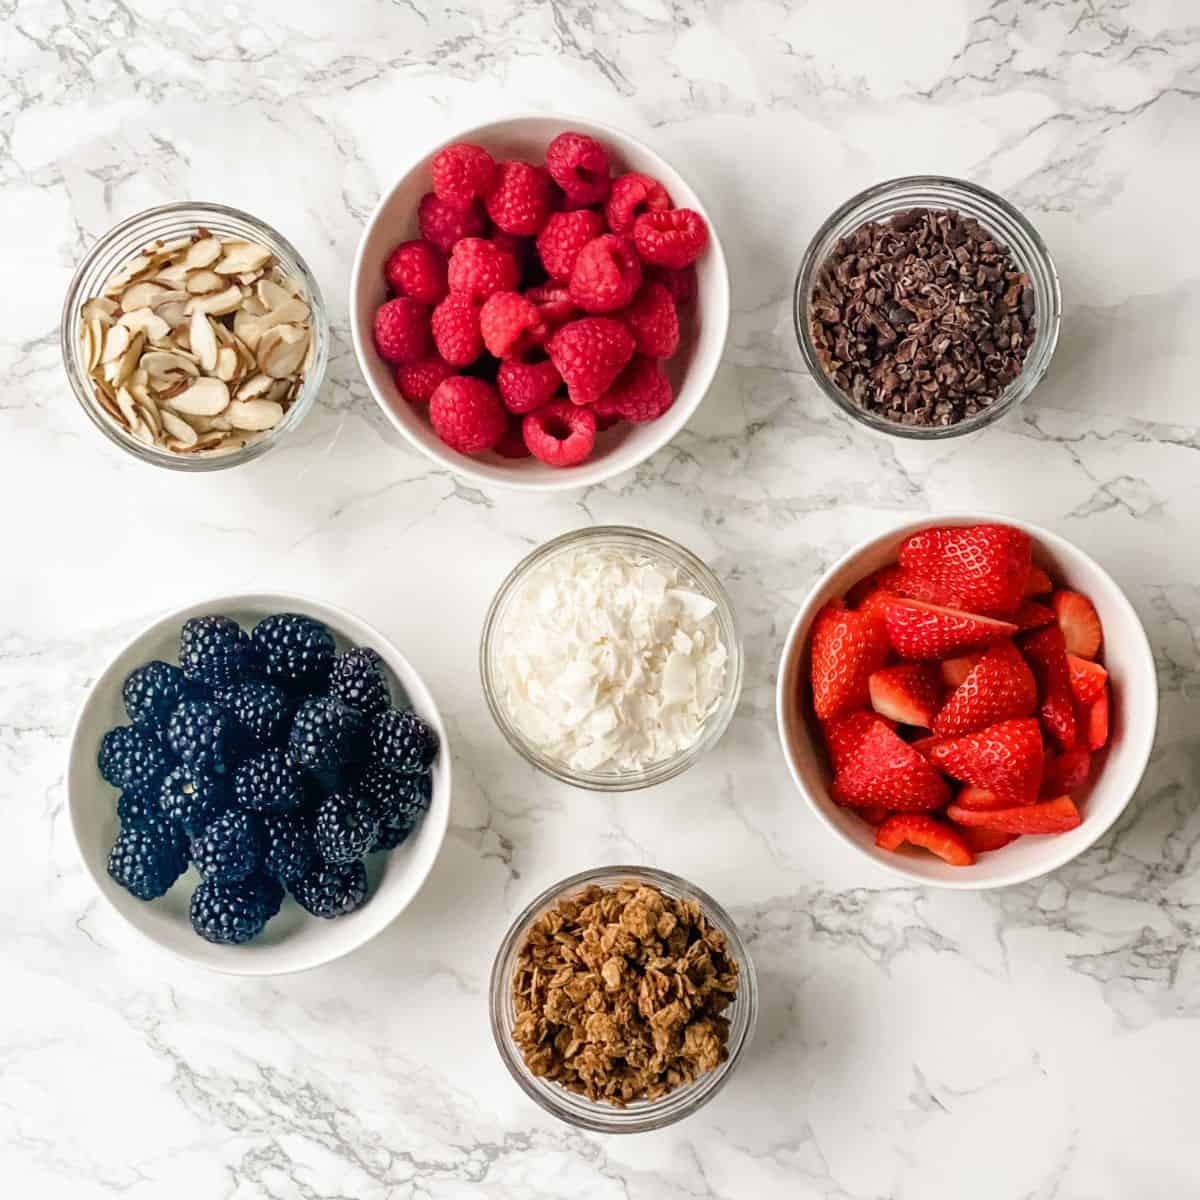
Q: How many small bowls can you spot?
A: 4